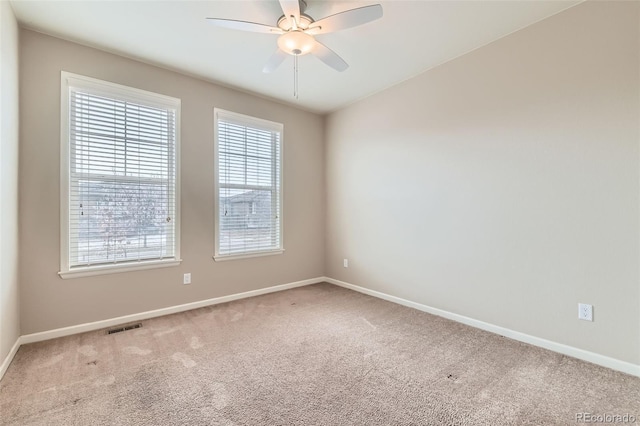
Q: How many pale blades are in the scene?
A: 5